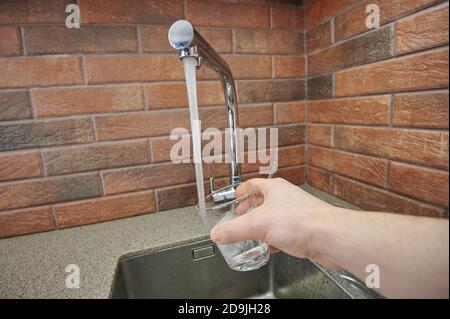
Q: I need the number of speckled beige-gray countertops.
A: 1